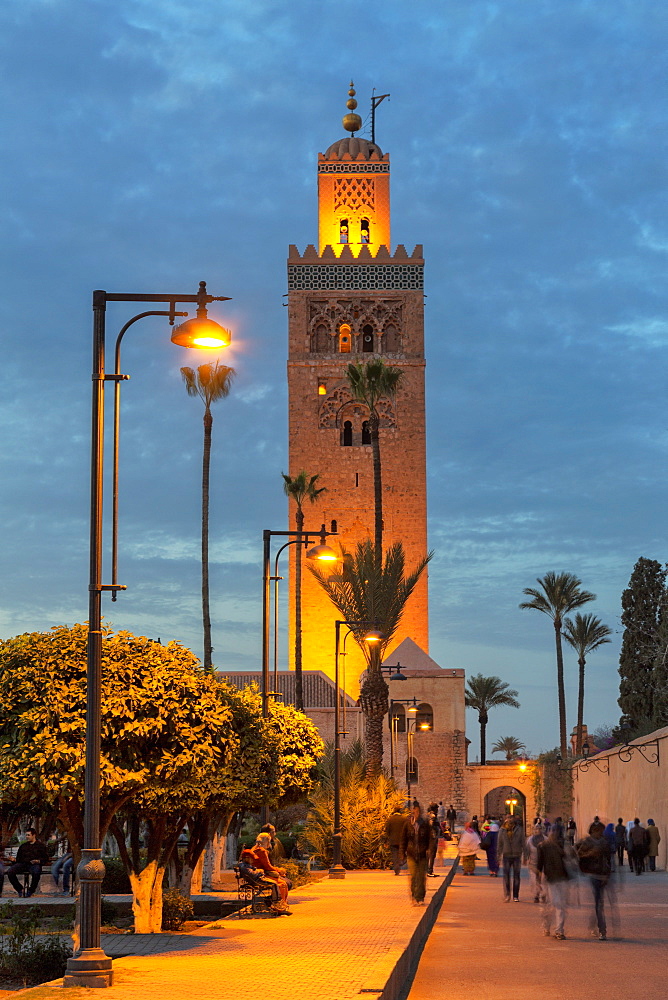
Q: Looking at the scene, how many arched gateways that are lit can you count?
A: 1